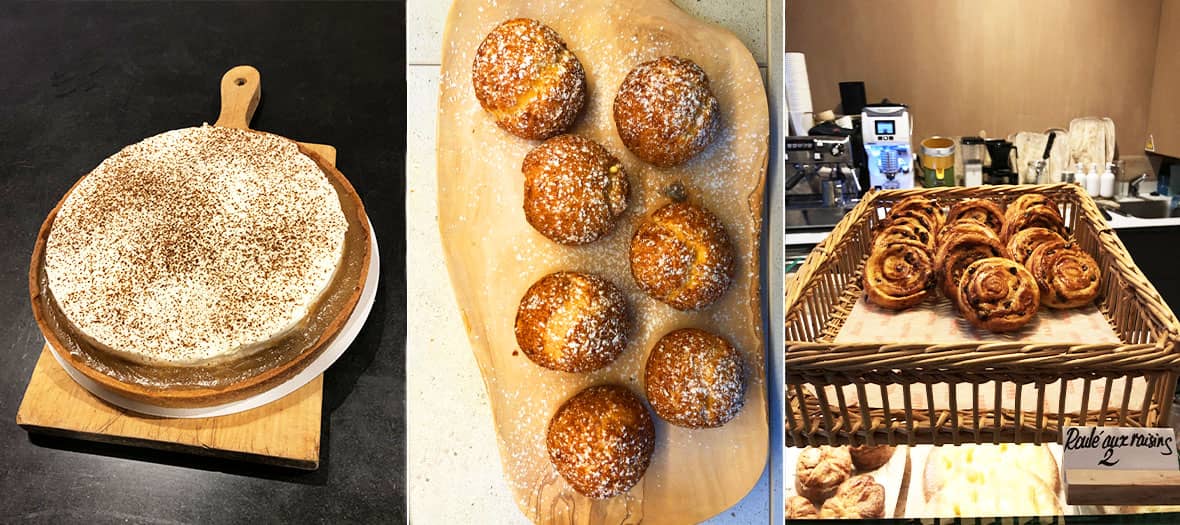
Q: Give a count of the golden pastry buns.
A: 7